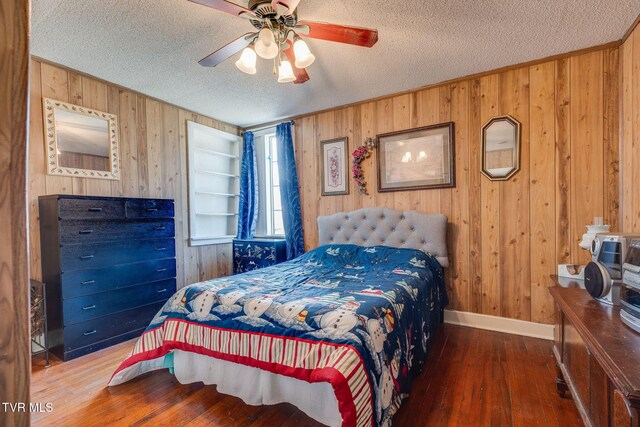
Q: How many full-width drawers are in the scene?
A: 5